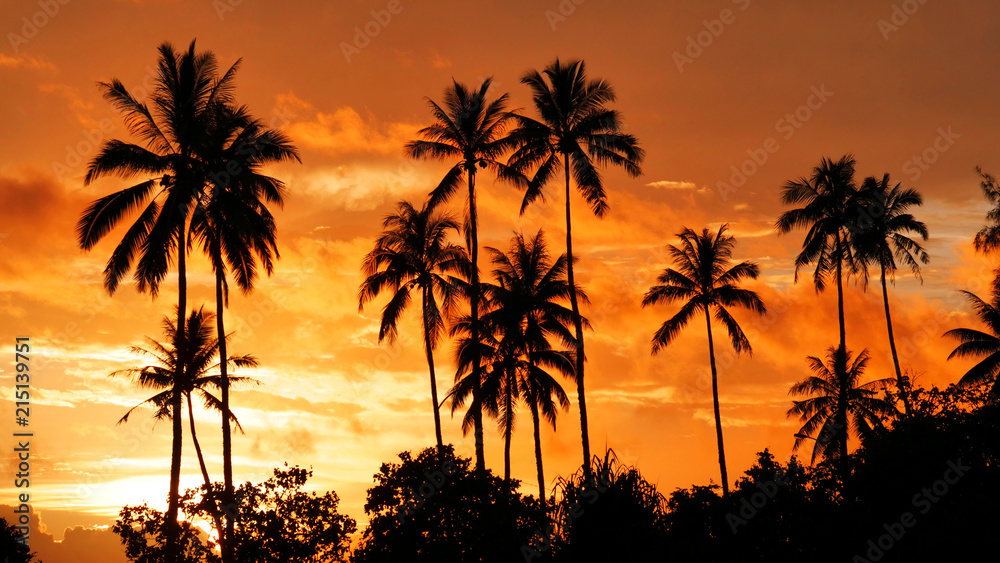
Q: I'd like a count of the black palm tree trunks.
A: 11